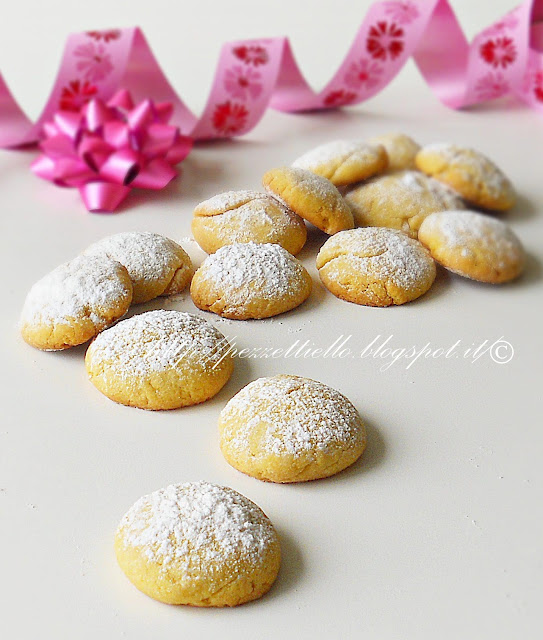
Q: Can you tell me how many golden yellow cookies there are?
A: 14